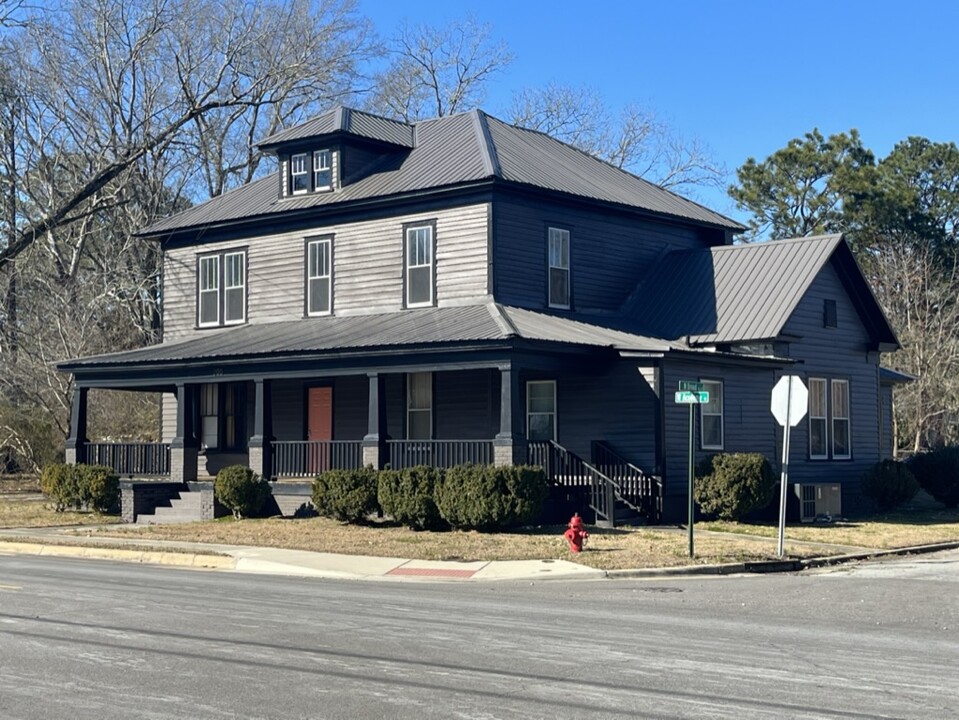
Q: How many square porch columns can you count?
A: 5